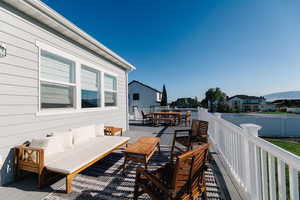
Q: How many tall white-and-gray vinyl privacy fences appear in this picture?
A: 1